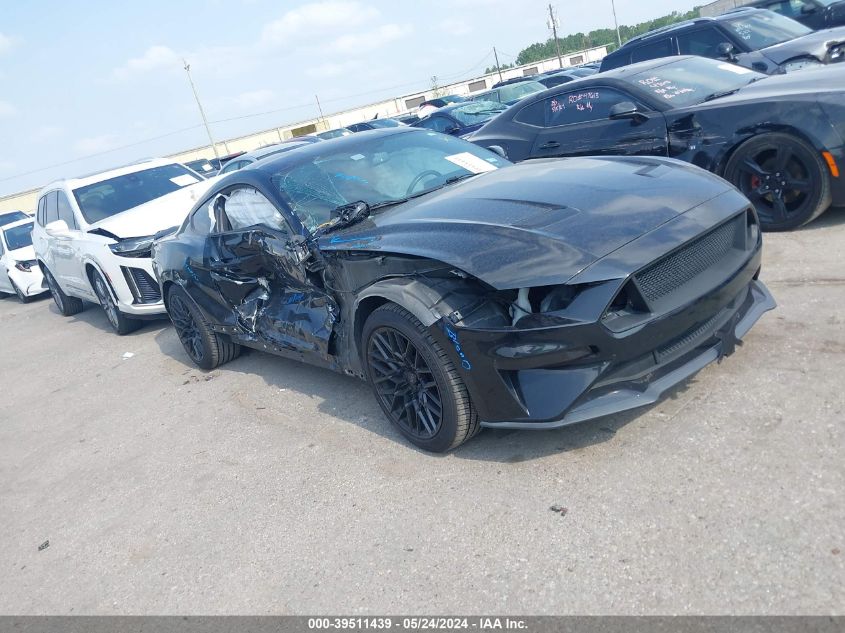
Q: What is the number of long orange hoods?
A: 0